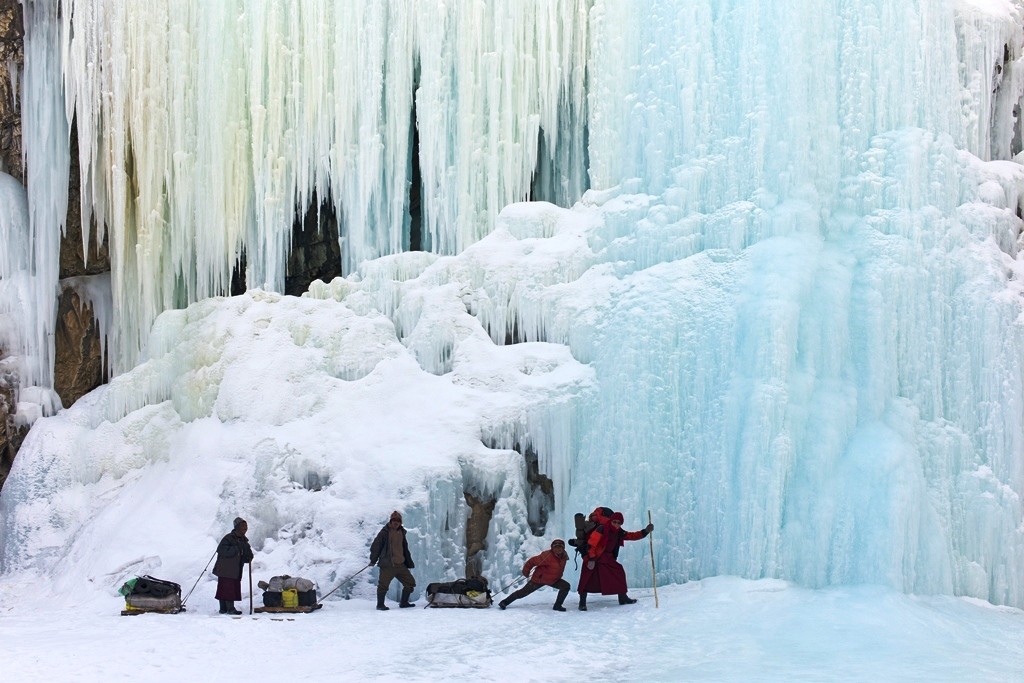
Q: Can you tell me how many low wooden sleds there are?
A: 3